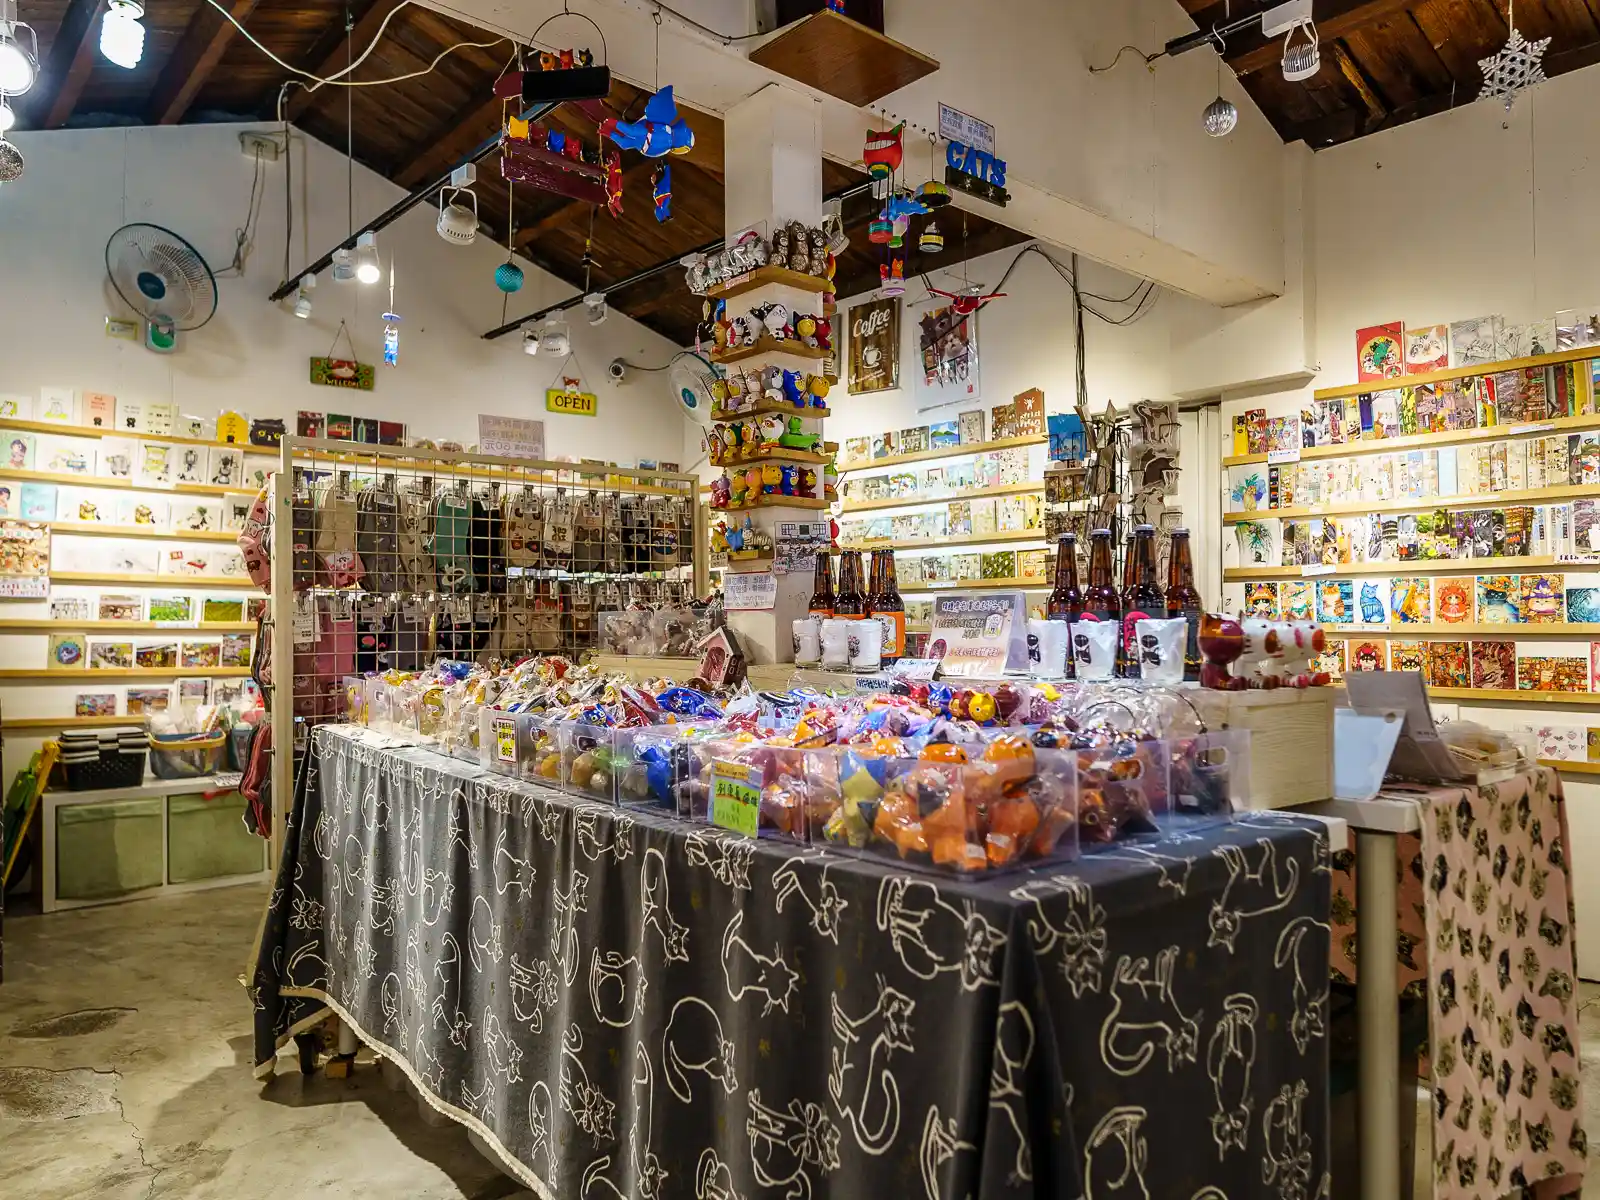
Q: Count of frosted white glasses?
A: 6